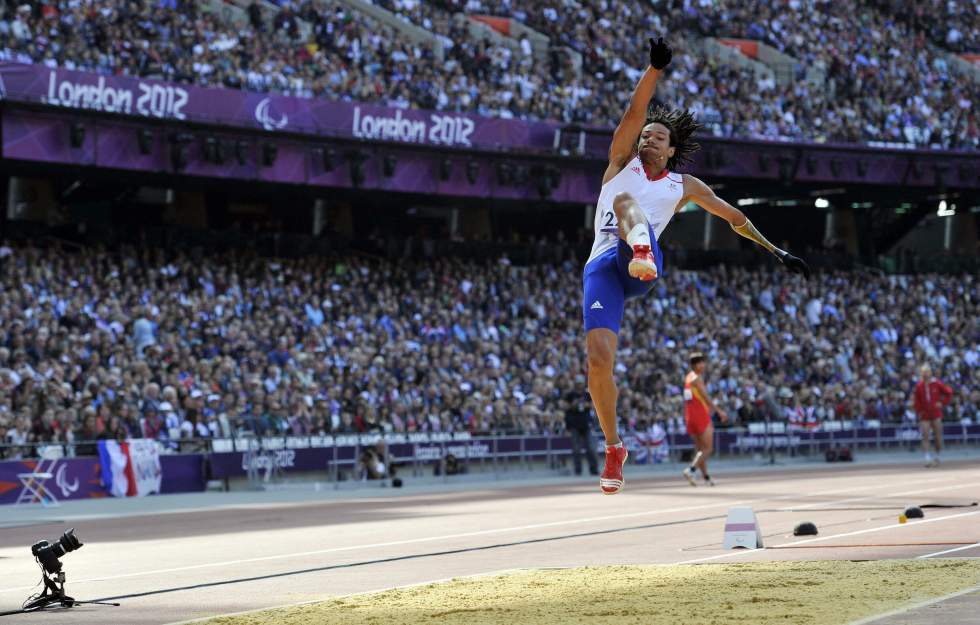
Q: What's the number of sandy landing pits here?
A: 1